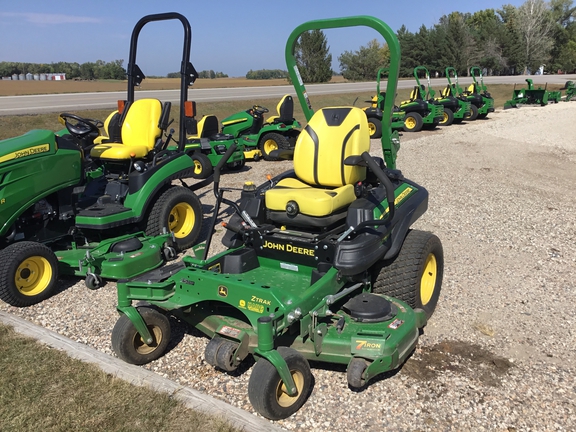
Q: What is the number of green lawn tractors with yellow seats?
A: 9